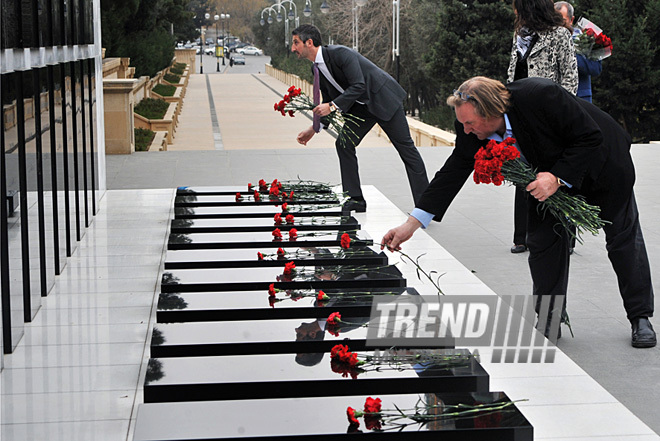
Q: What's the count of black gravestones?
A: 11